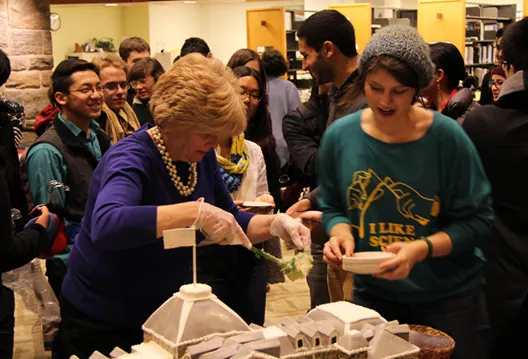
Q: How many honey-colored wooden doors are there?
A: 3